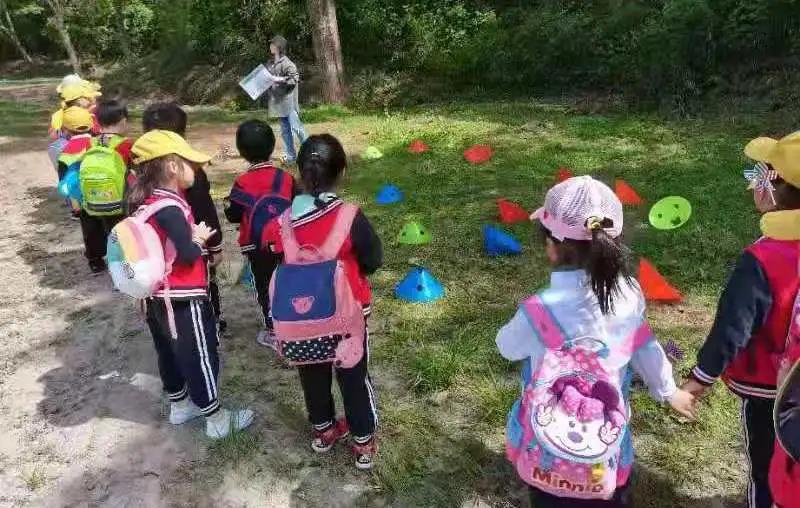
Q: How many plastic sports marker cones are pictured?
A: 12